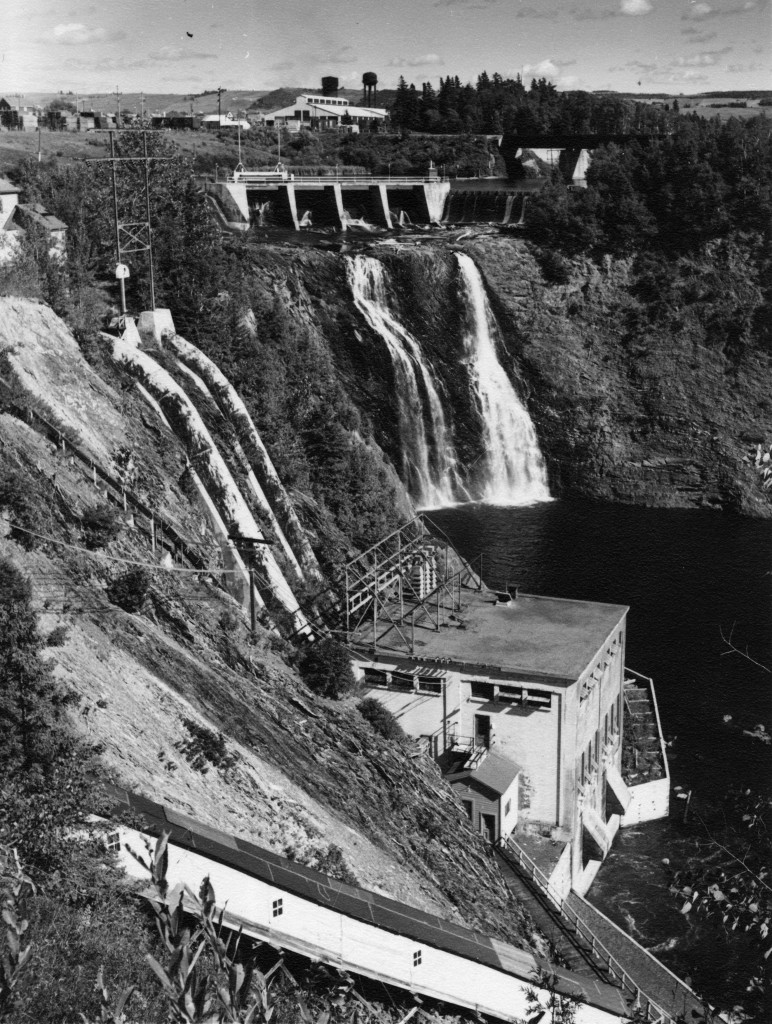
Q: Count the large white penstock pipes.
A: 2